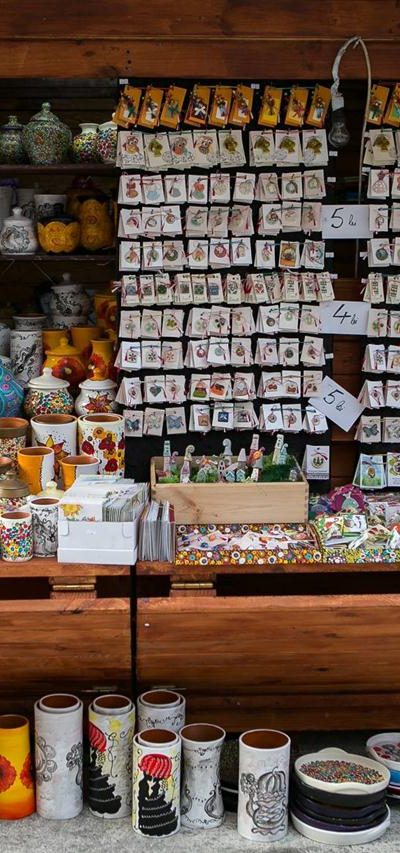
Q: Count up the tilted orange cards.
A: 11